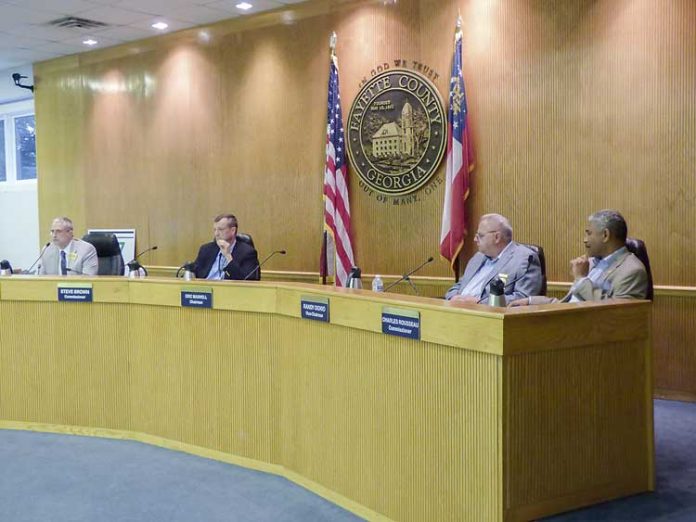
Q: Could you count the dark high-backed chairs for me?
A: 4